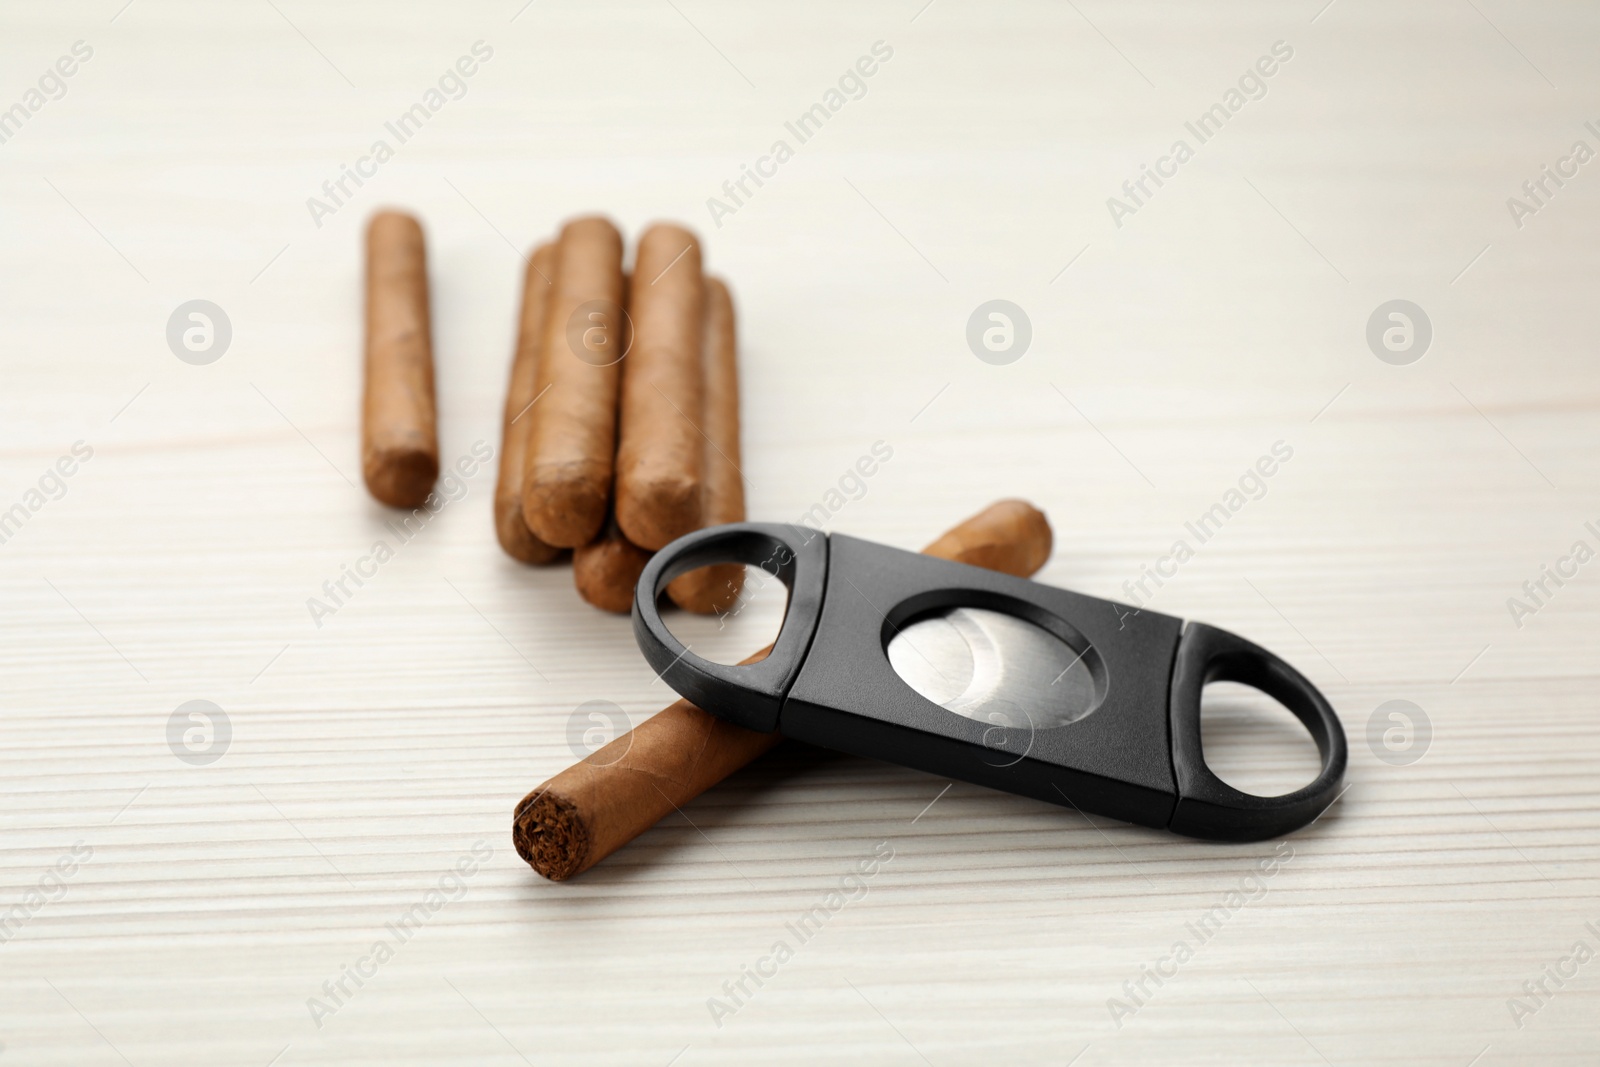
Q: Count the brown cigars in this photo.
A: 7